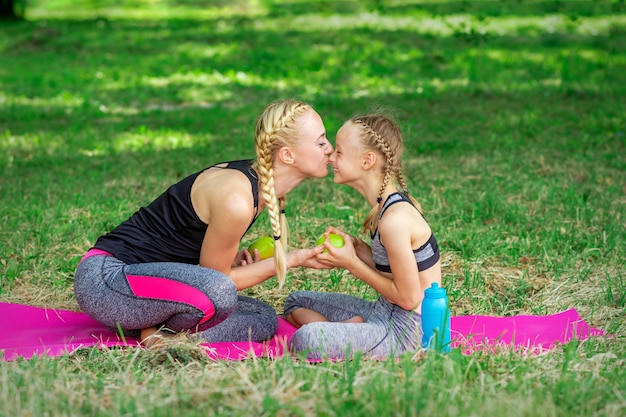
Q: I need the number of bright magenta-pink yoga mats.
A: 1